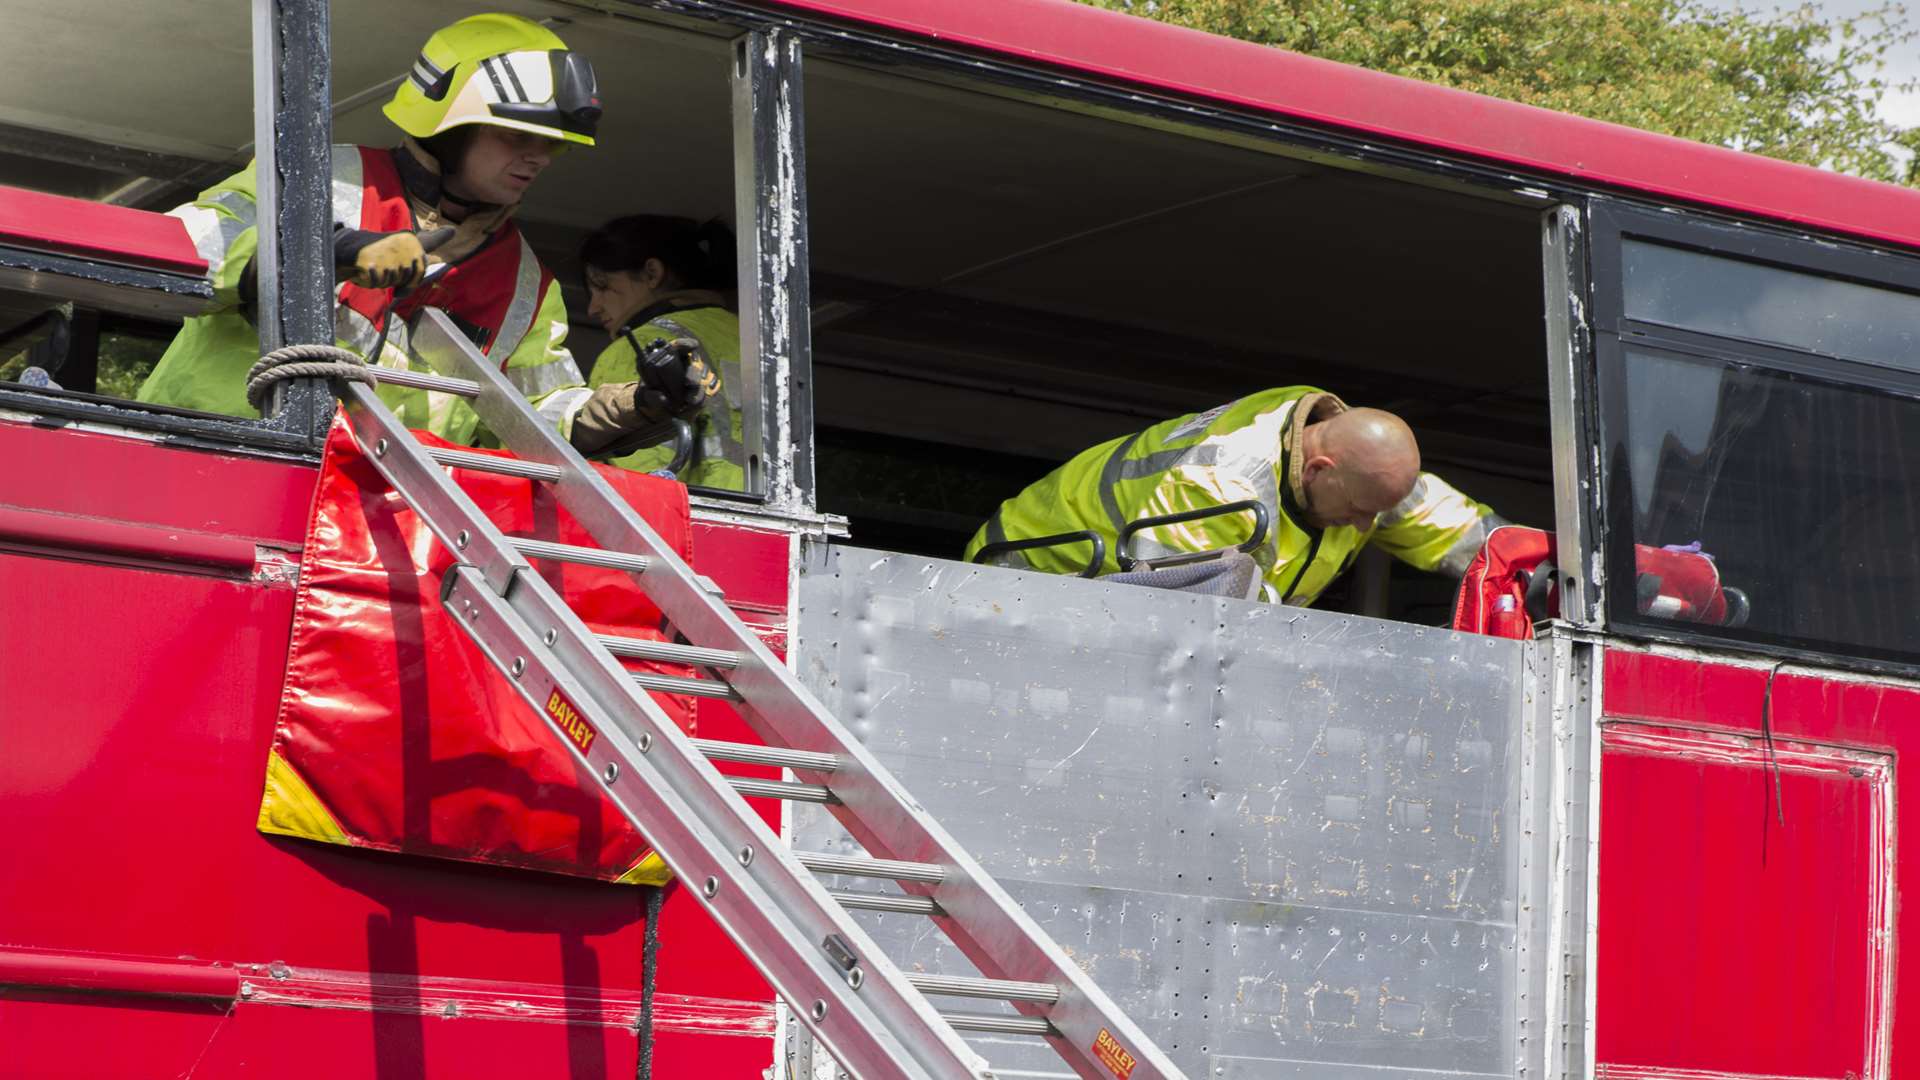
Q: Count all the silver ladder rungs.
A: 11